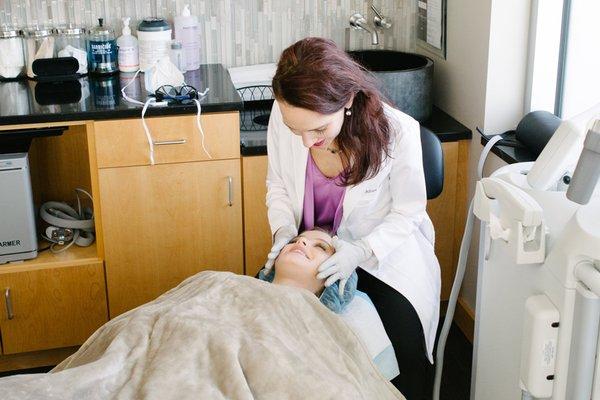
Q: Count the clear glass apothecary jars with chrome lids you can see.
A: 3